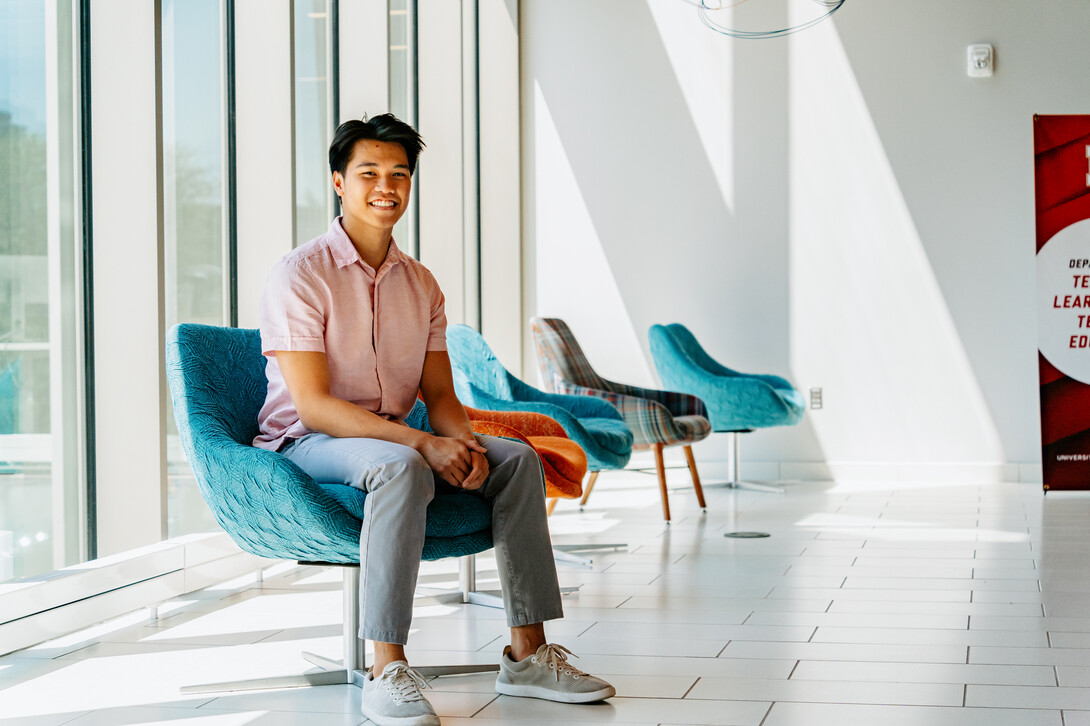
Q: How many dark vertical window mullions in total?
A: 5